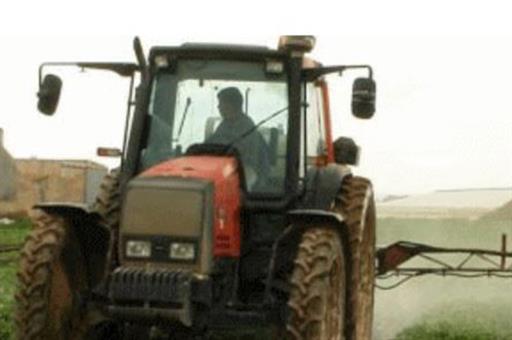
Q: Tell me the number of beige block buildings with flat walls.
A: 1